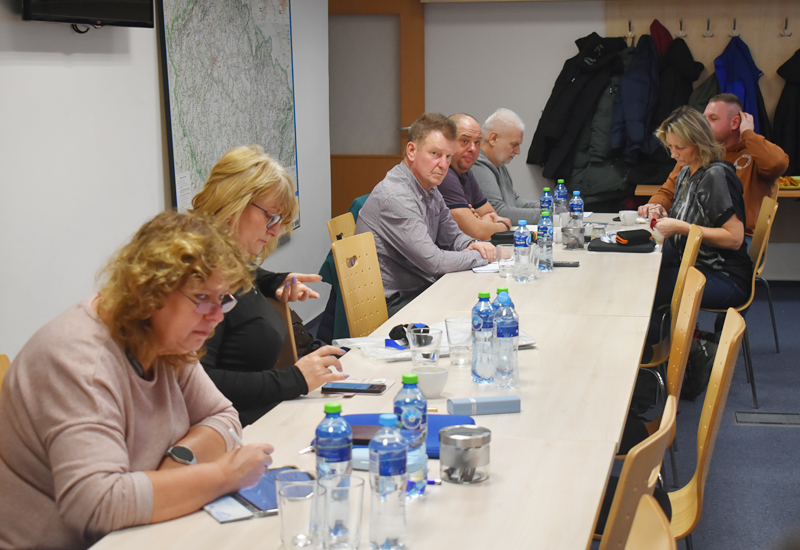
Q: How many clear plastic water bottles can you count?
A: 11